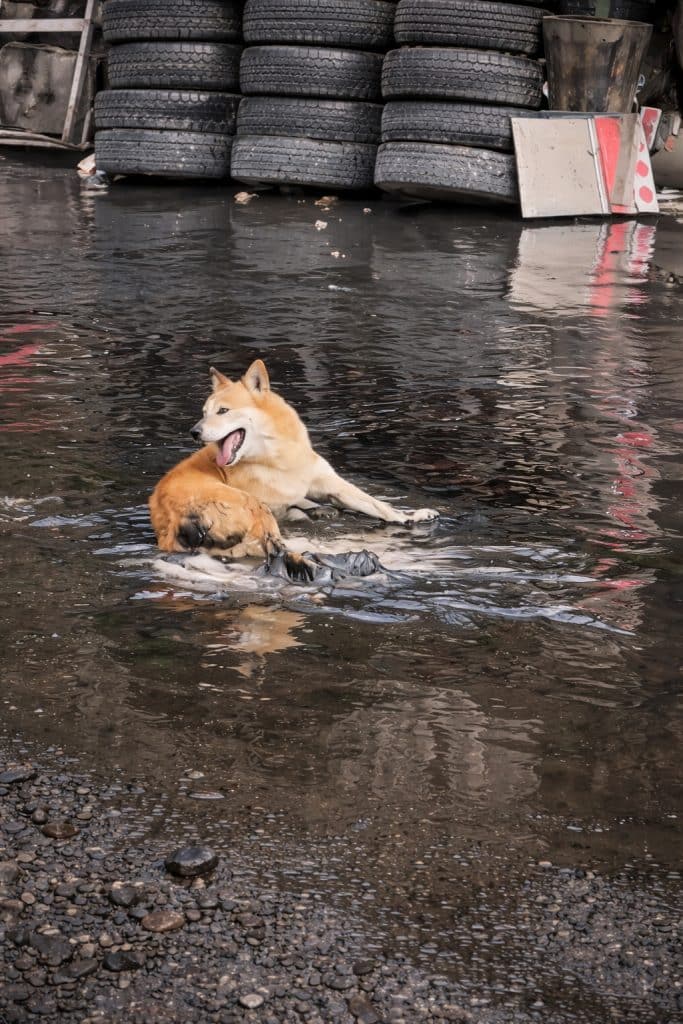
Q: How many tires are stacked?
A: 12